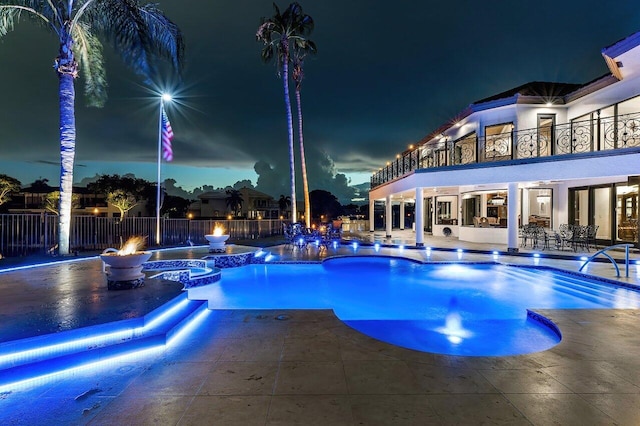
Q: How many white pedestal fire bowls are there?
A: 2